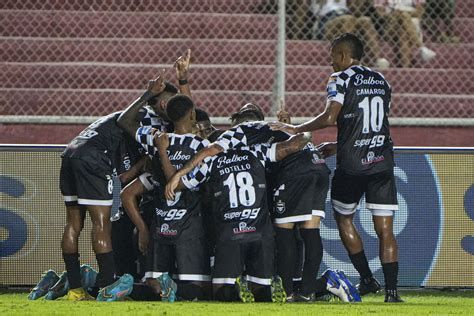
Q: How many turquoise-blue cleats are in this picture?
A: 5